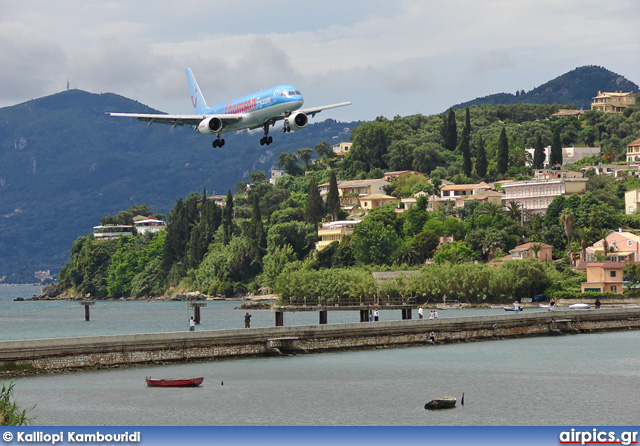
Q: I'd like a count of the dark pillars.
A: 6